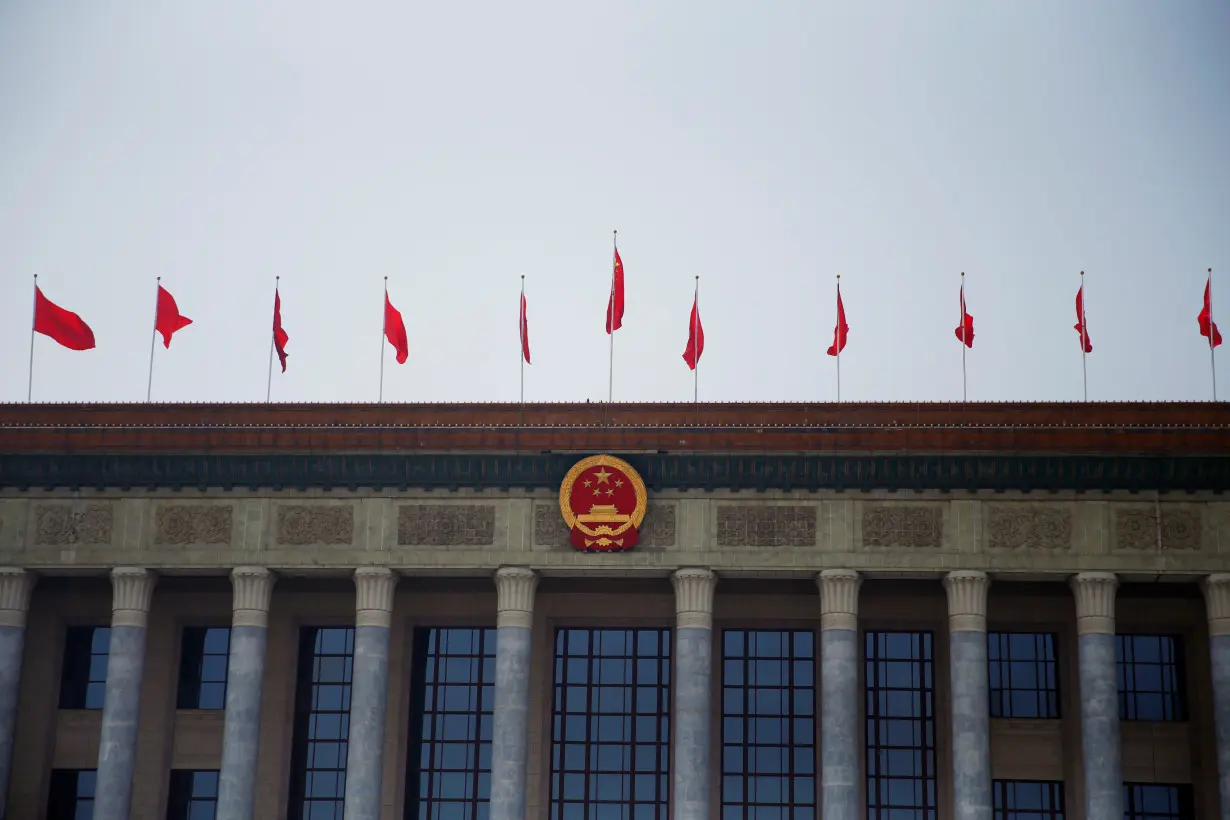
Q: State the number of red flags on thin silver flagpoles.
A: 11